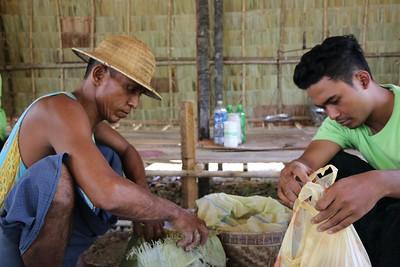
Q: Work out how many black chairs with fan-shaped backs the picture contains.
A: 0